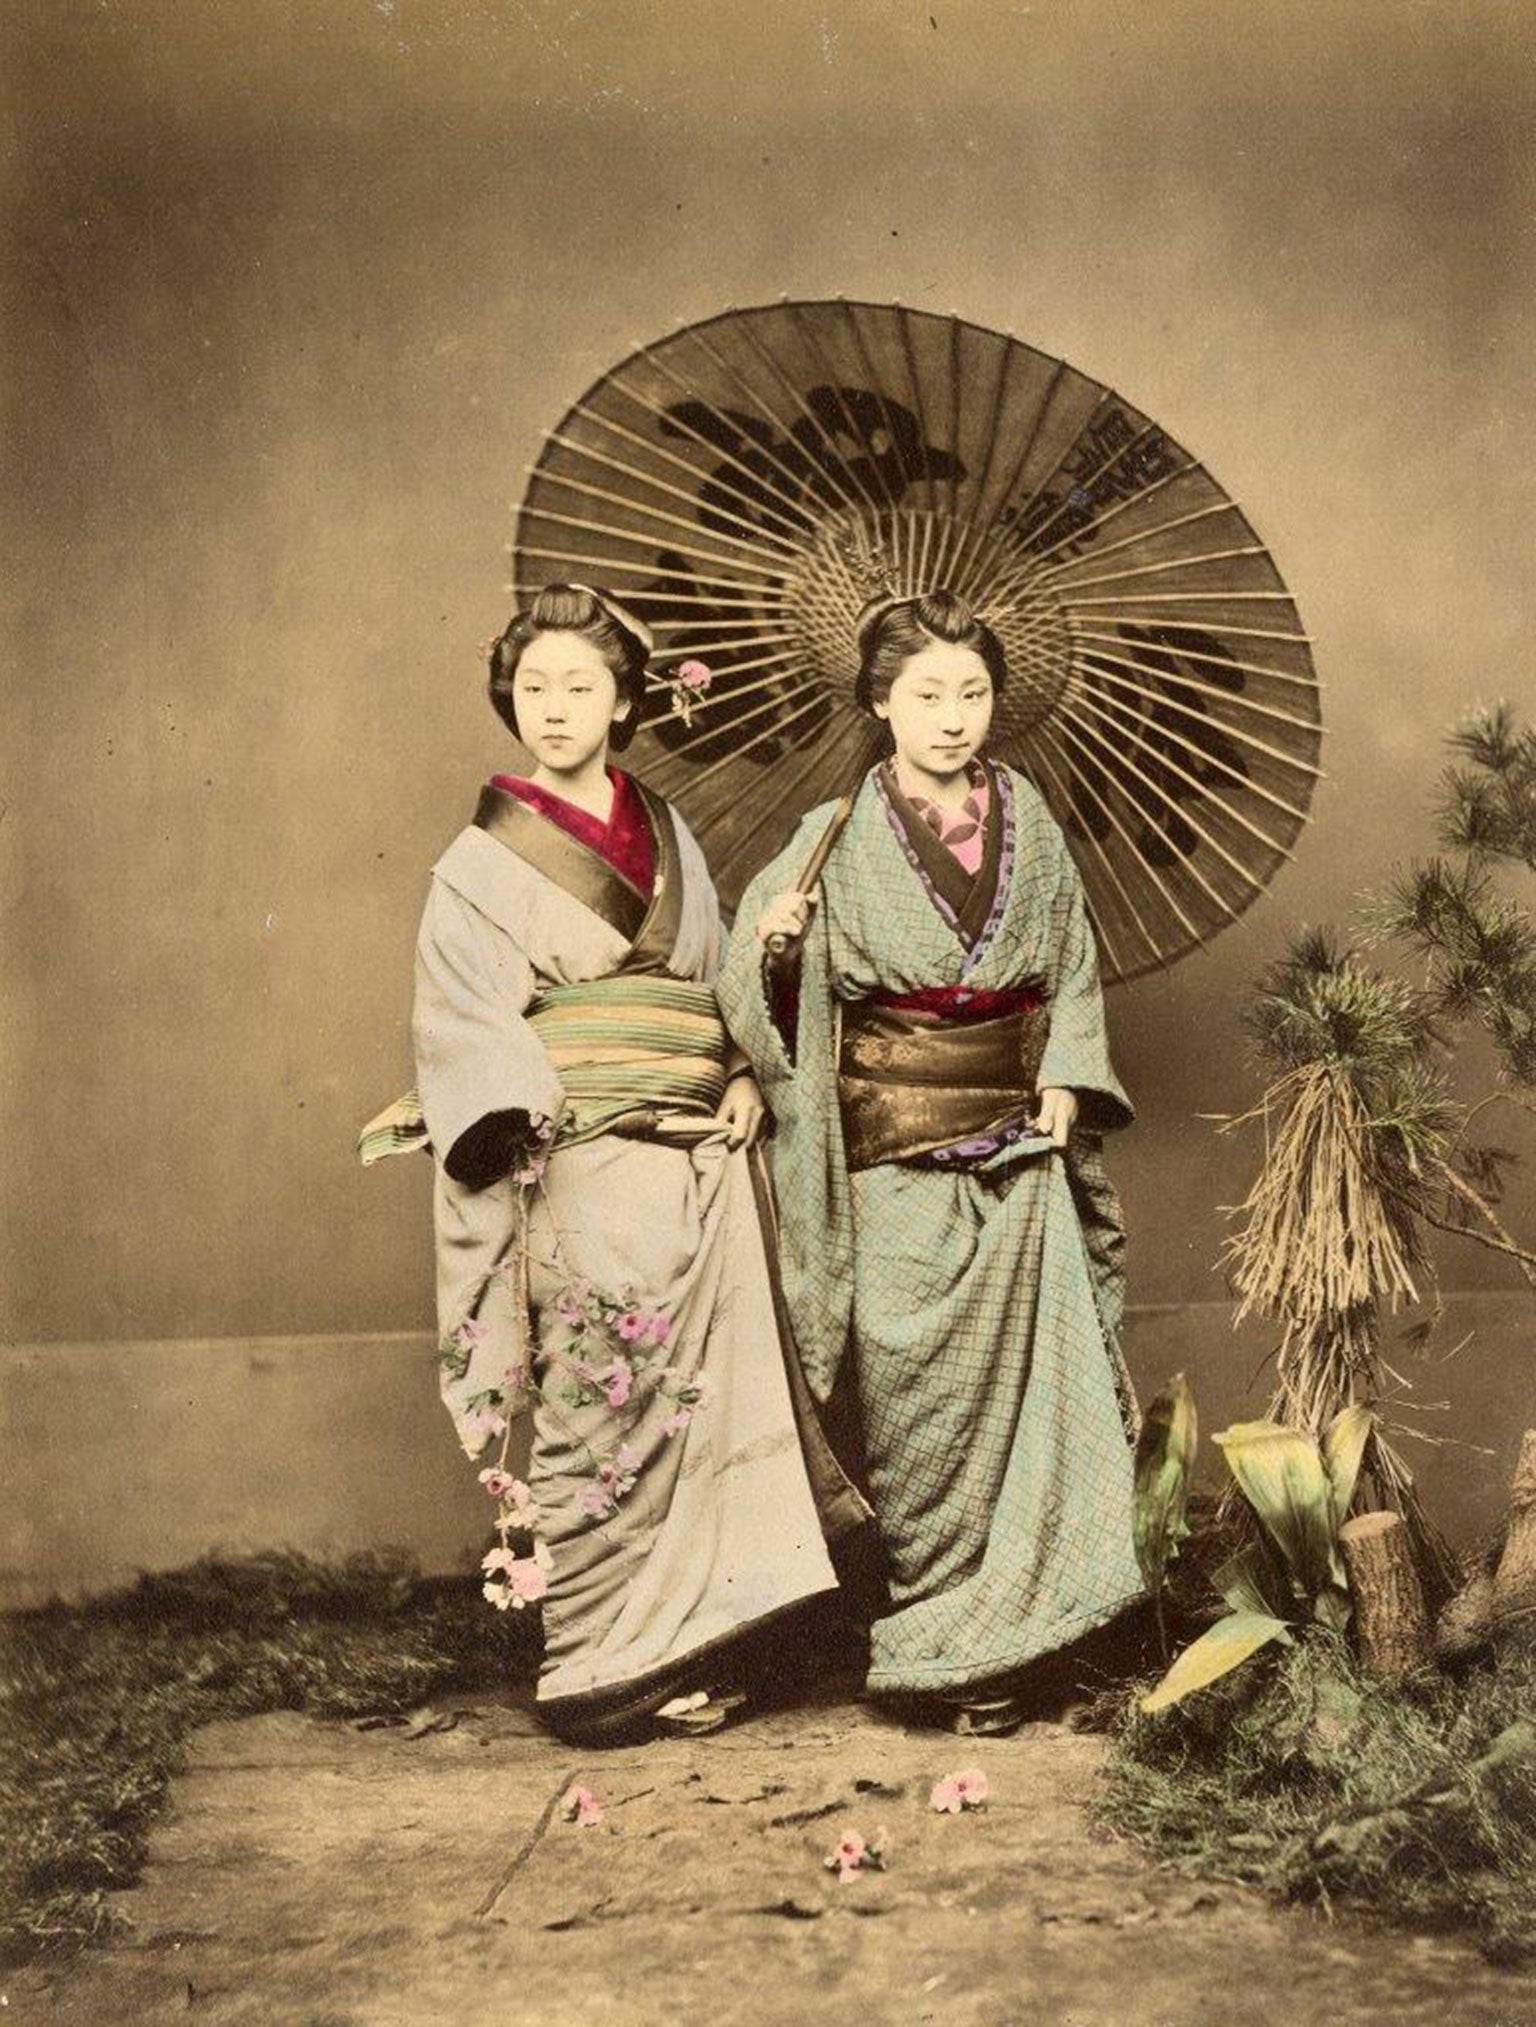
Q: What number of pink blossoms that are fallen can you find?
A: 3